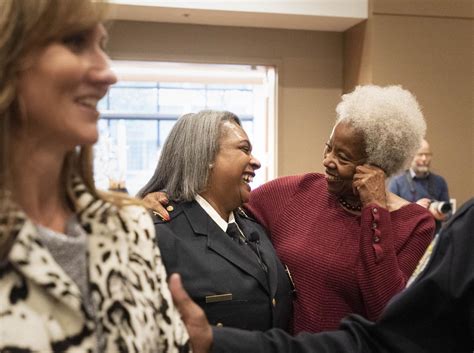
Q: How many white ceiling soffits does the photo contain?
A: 1